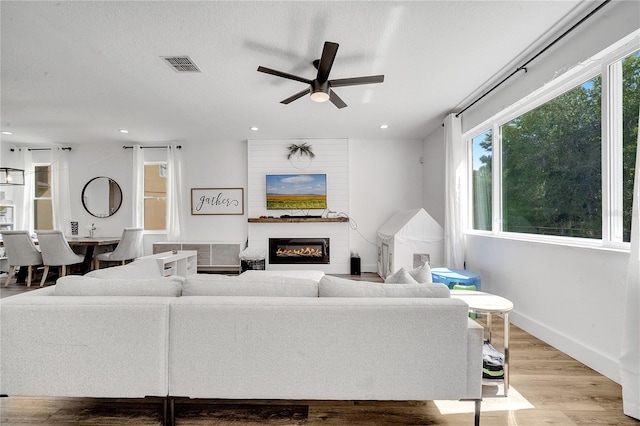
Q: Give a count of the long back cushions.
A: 3